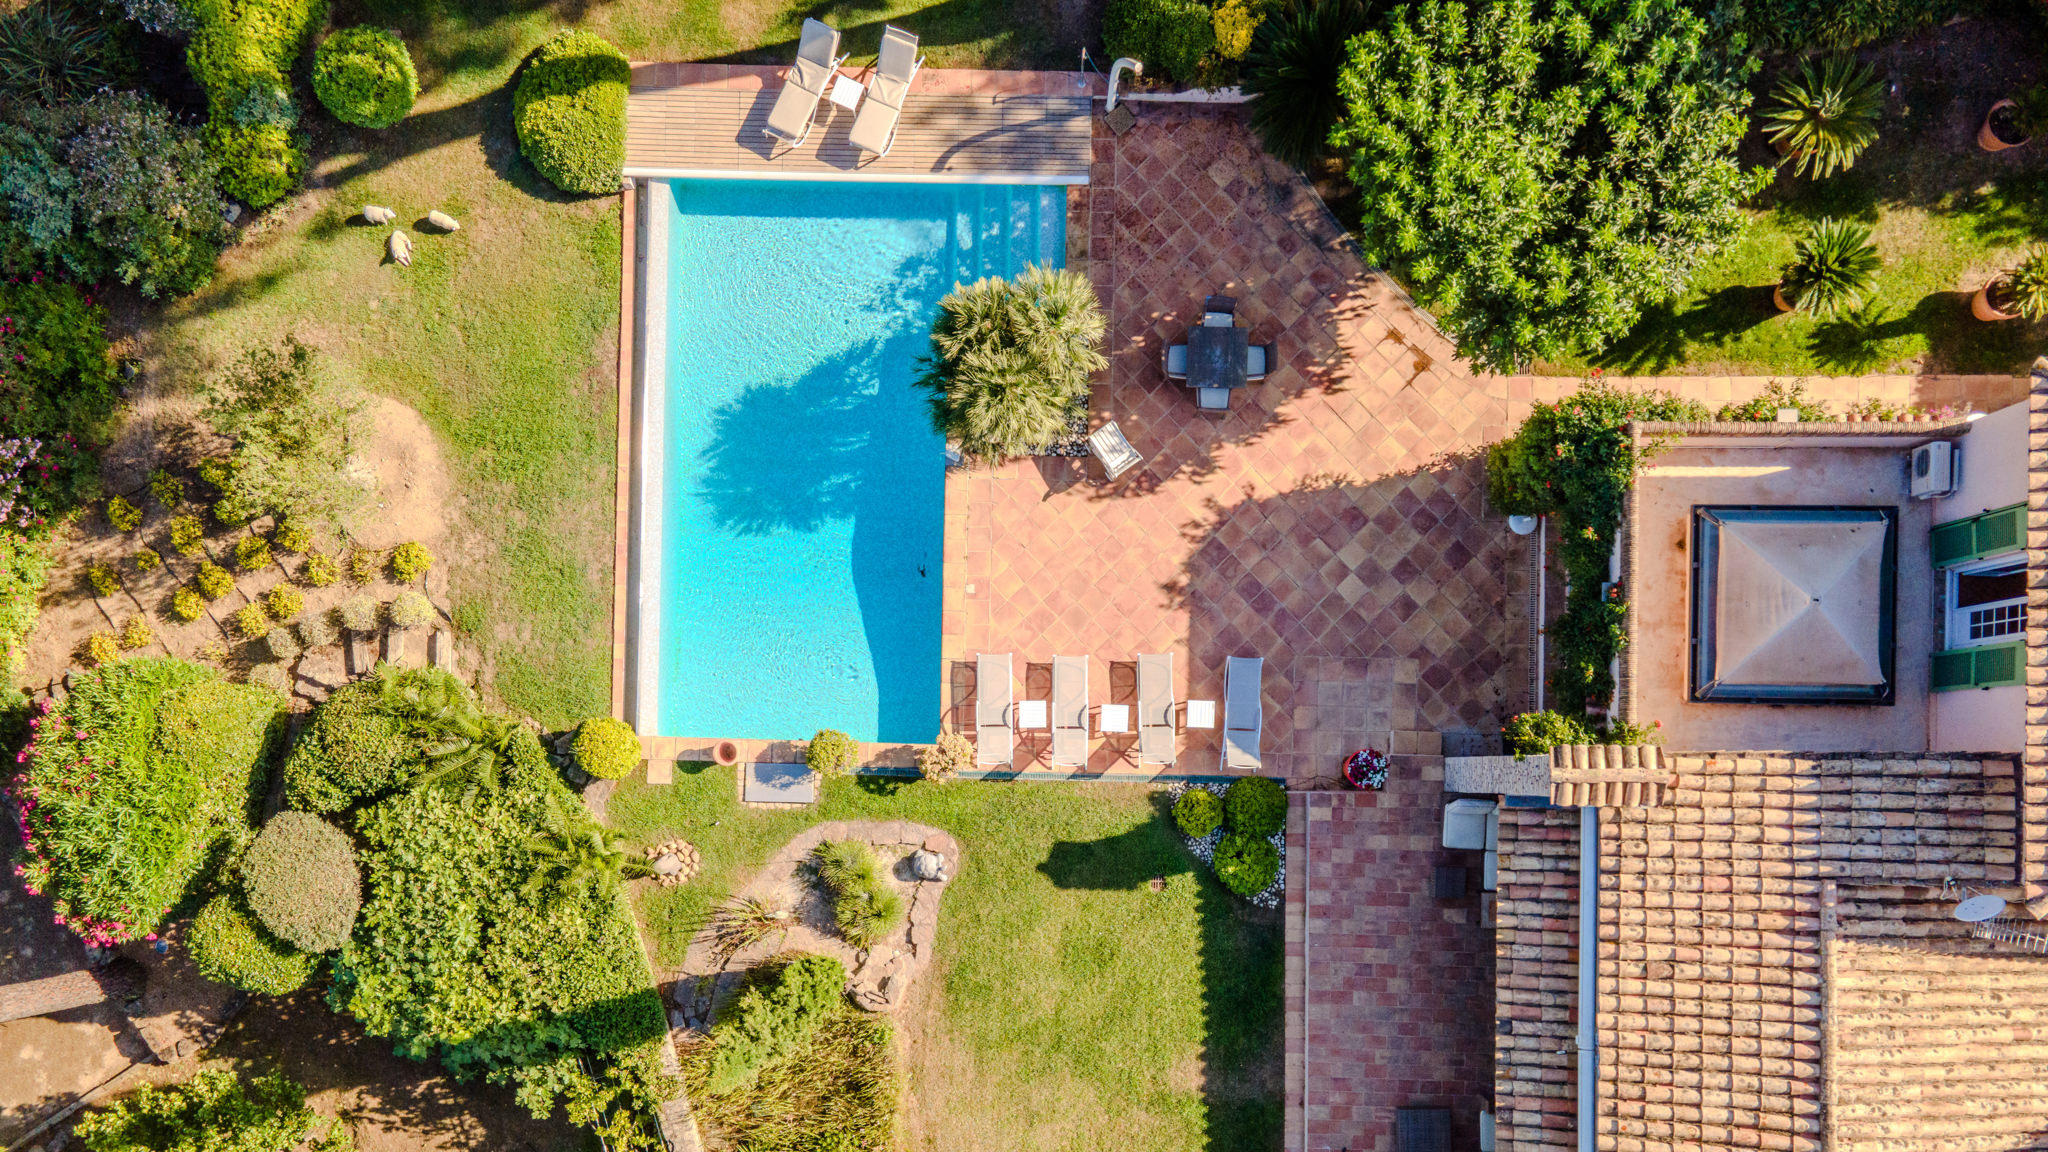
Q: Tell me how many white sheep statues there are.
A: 3